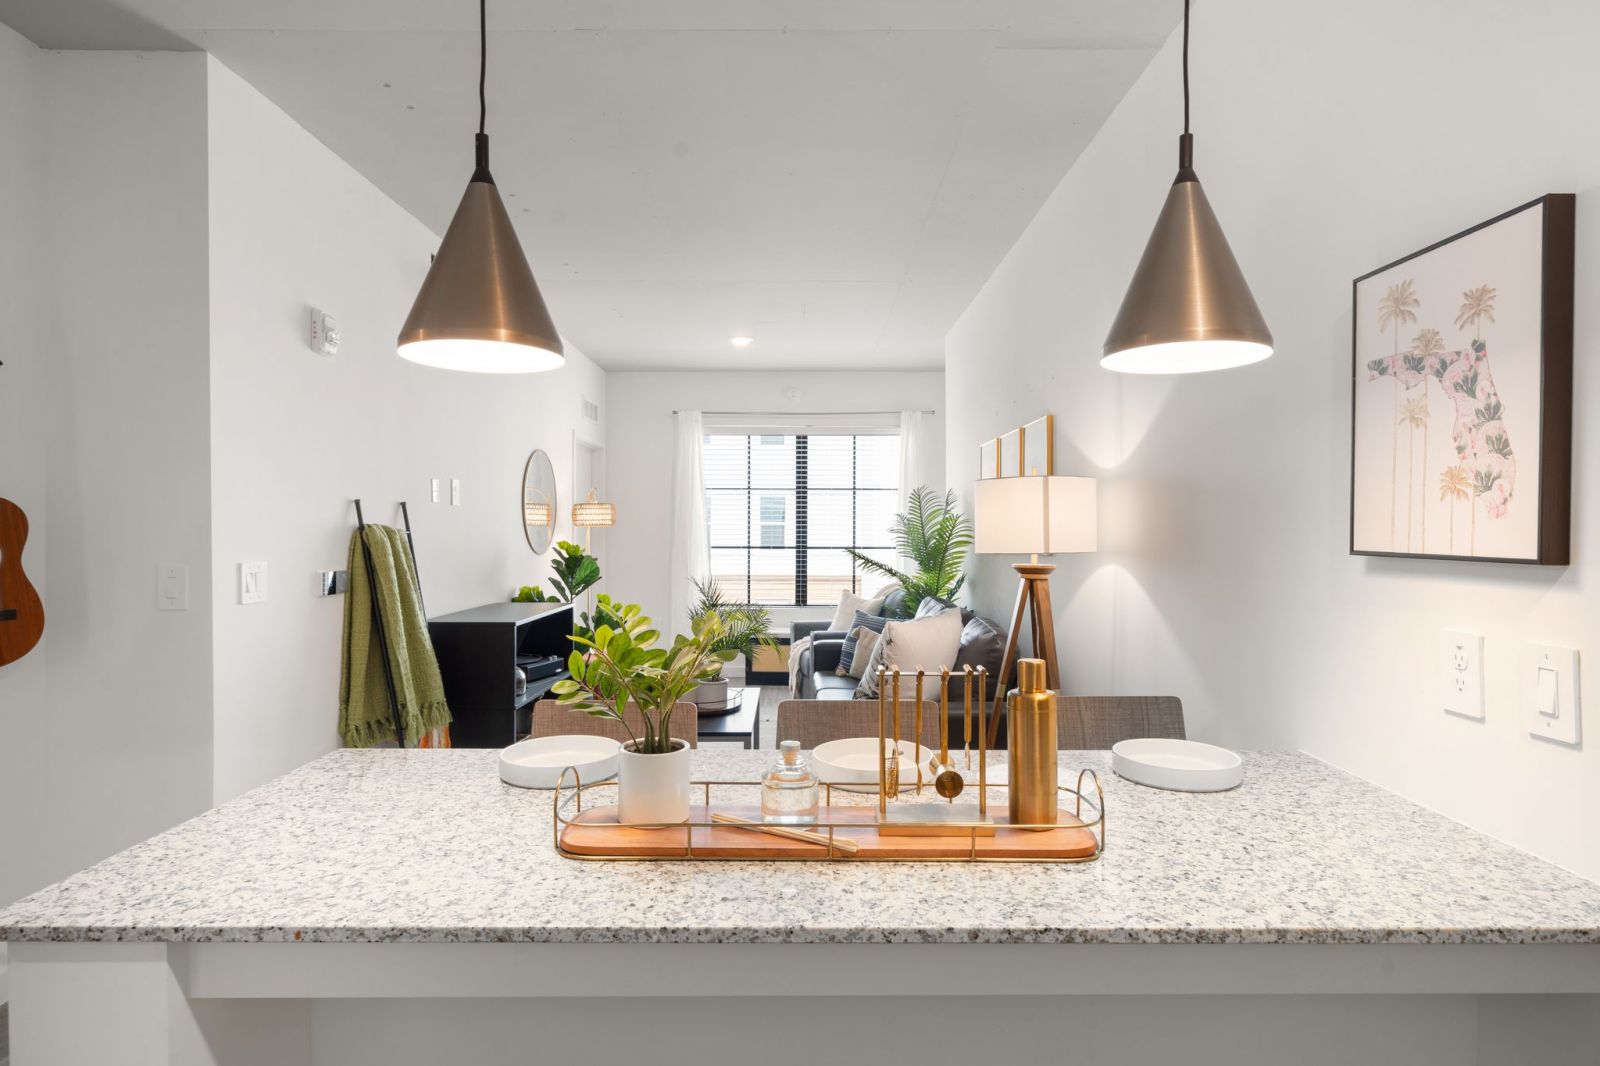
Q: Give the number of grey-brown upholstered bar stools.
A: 3